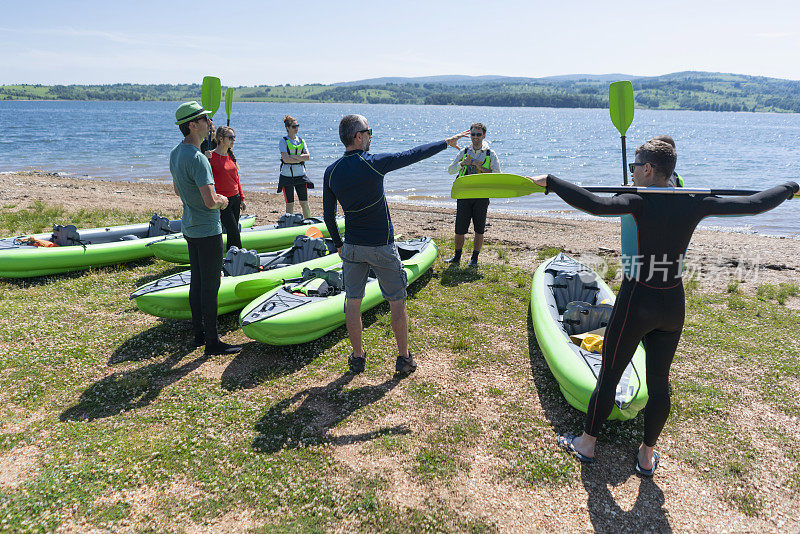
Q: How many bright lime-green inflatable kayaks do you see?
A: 5